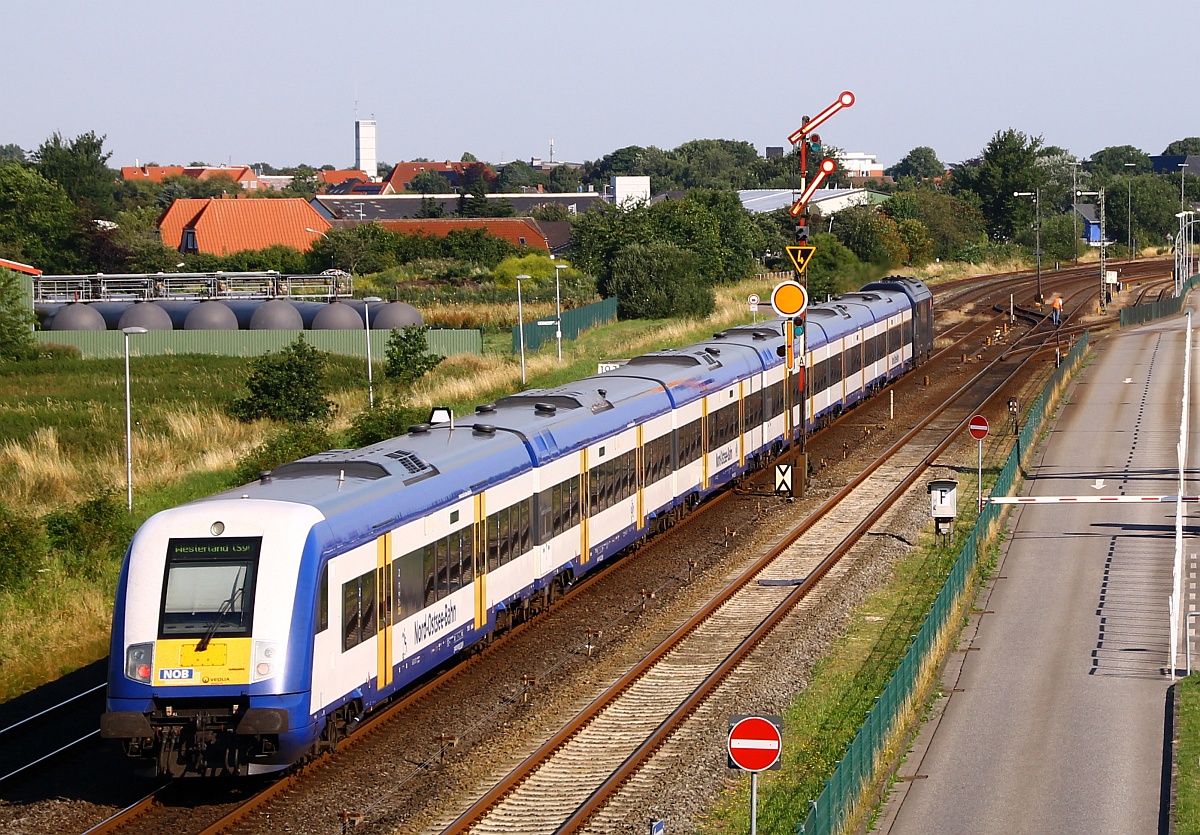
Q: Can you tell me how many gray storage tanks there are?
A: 6